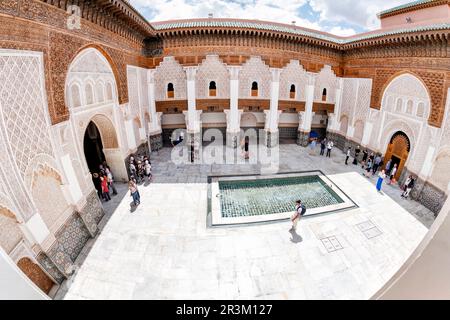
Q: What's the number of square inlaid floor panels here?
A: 2